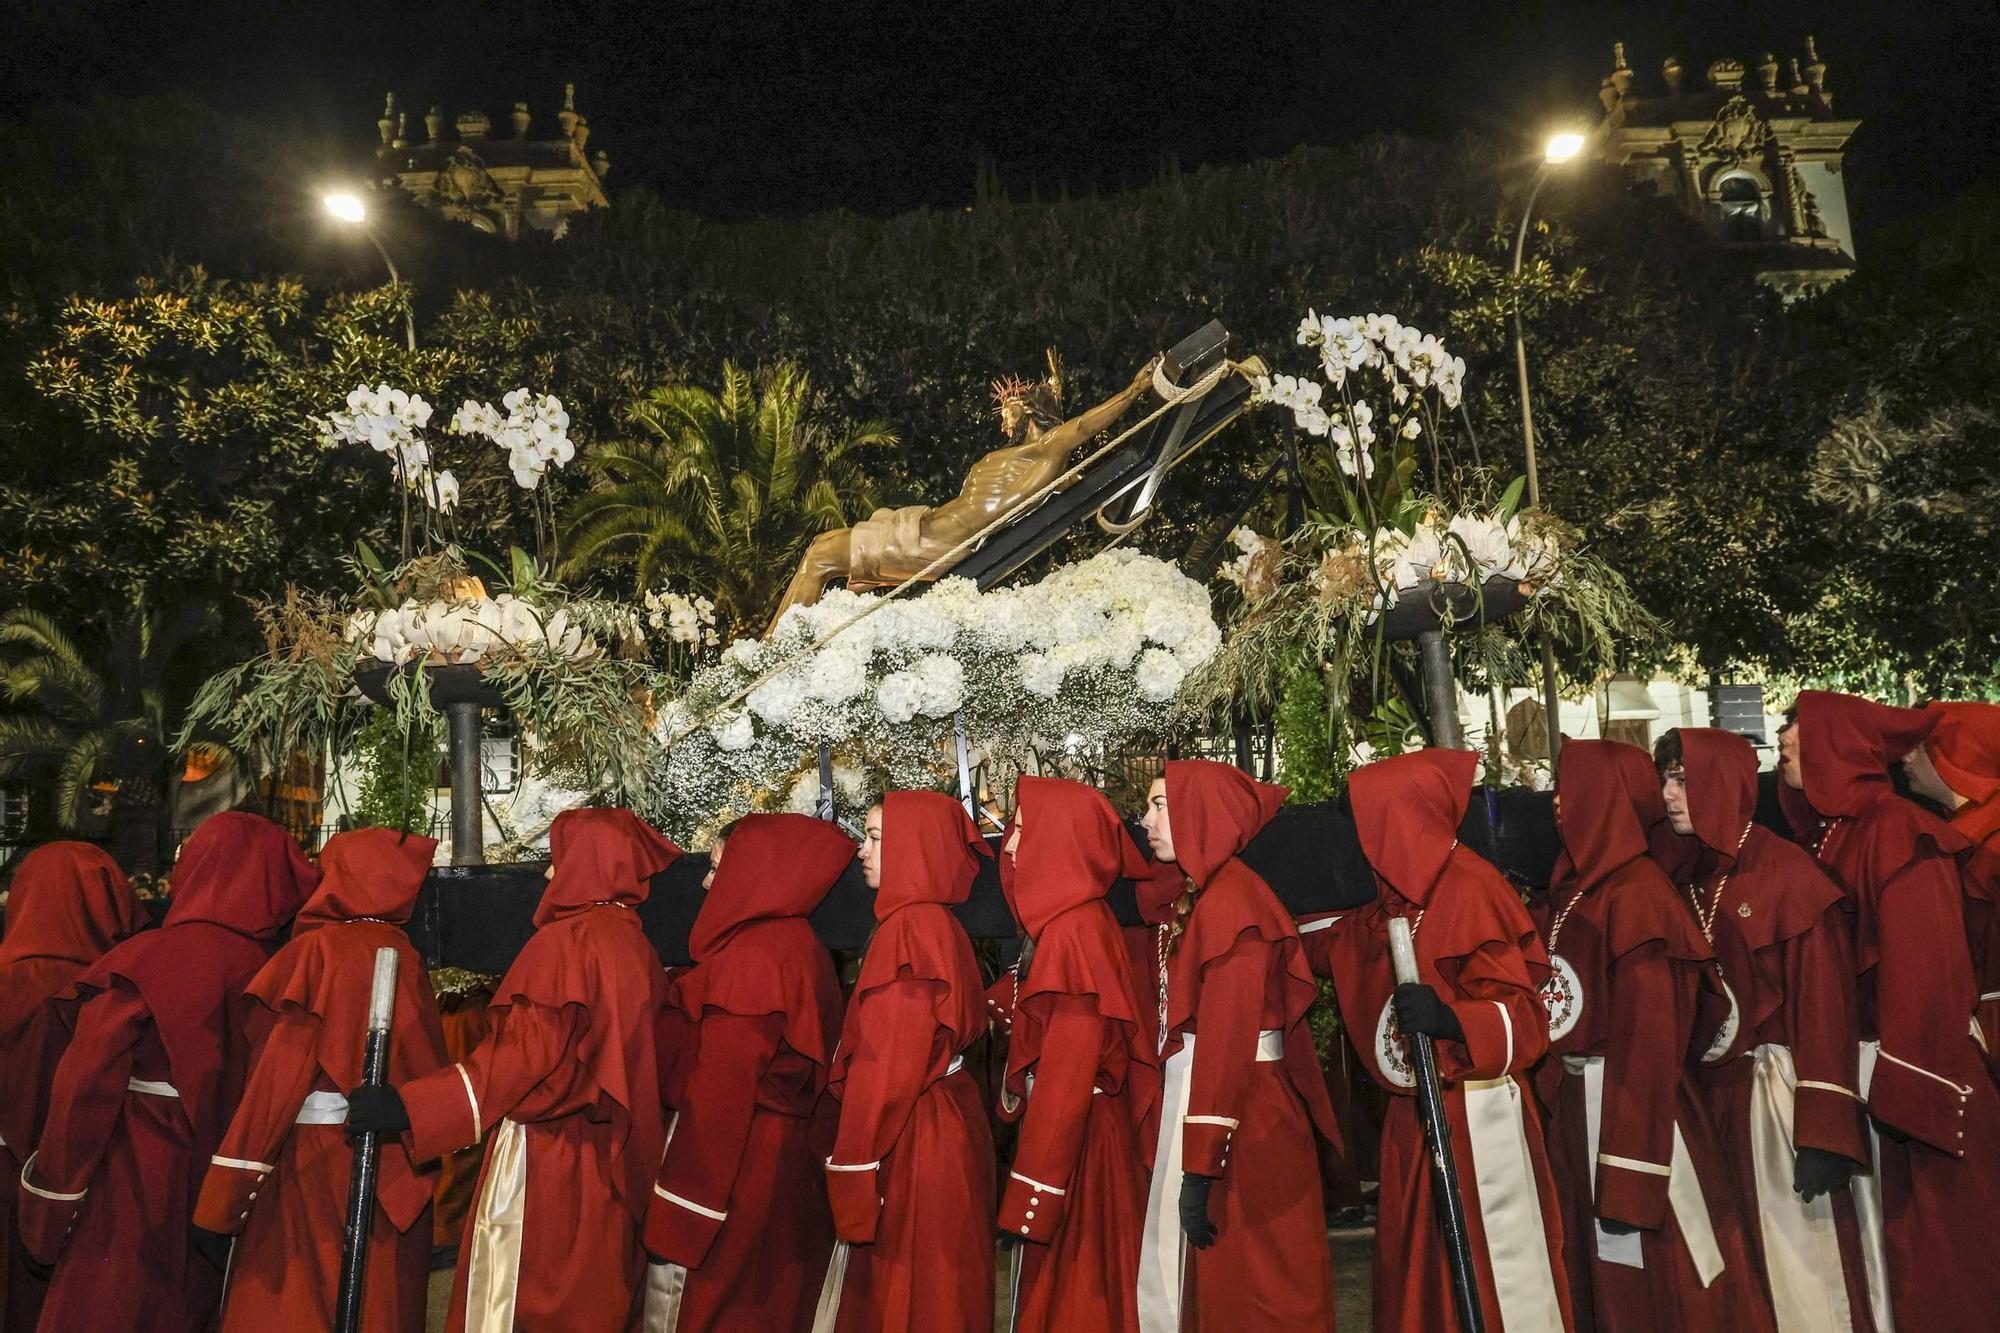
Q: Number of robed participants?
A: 13